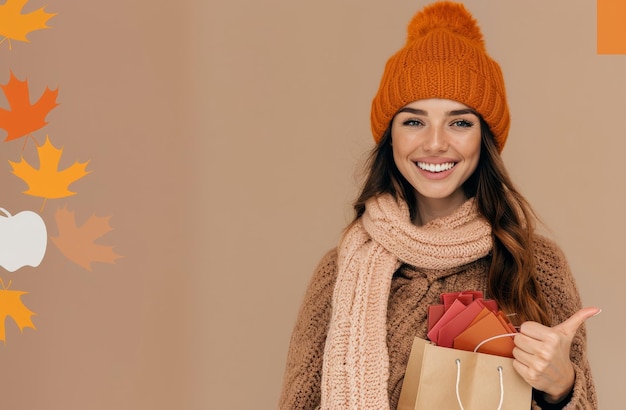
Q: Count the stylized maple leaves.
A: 5